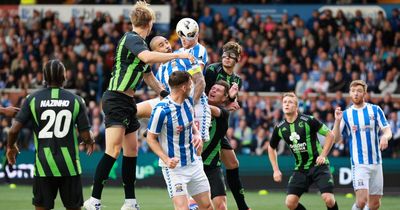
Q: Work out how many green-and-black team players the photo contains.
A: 5